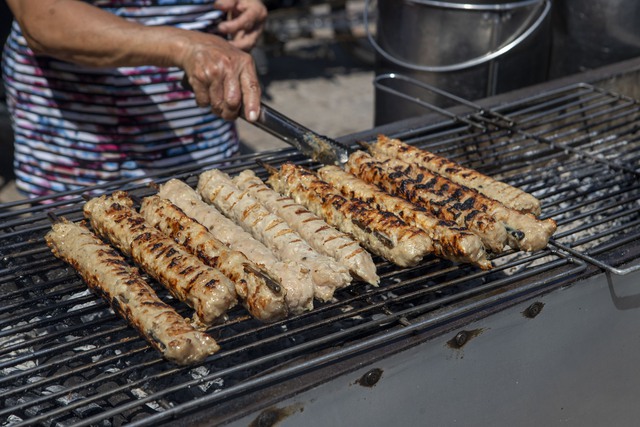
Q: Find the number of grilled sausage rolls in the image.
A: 11